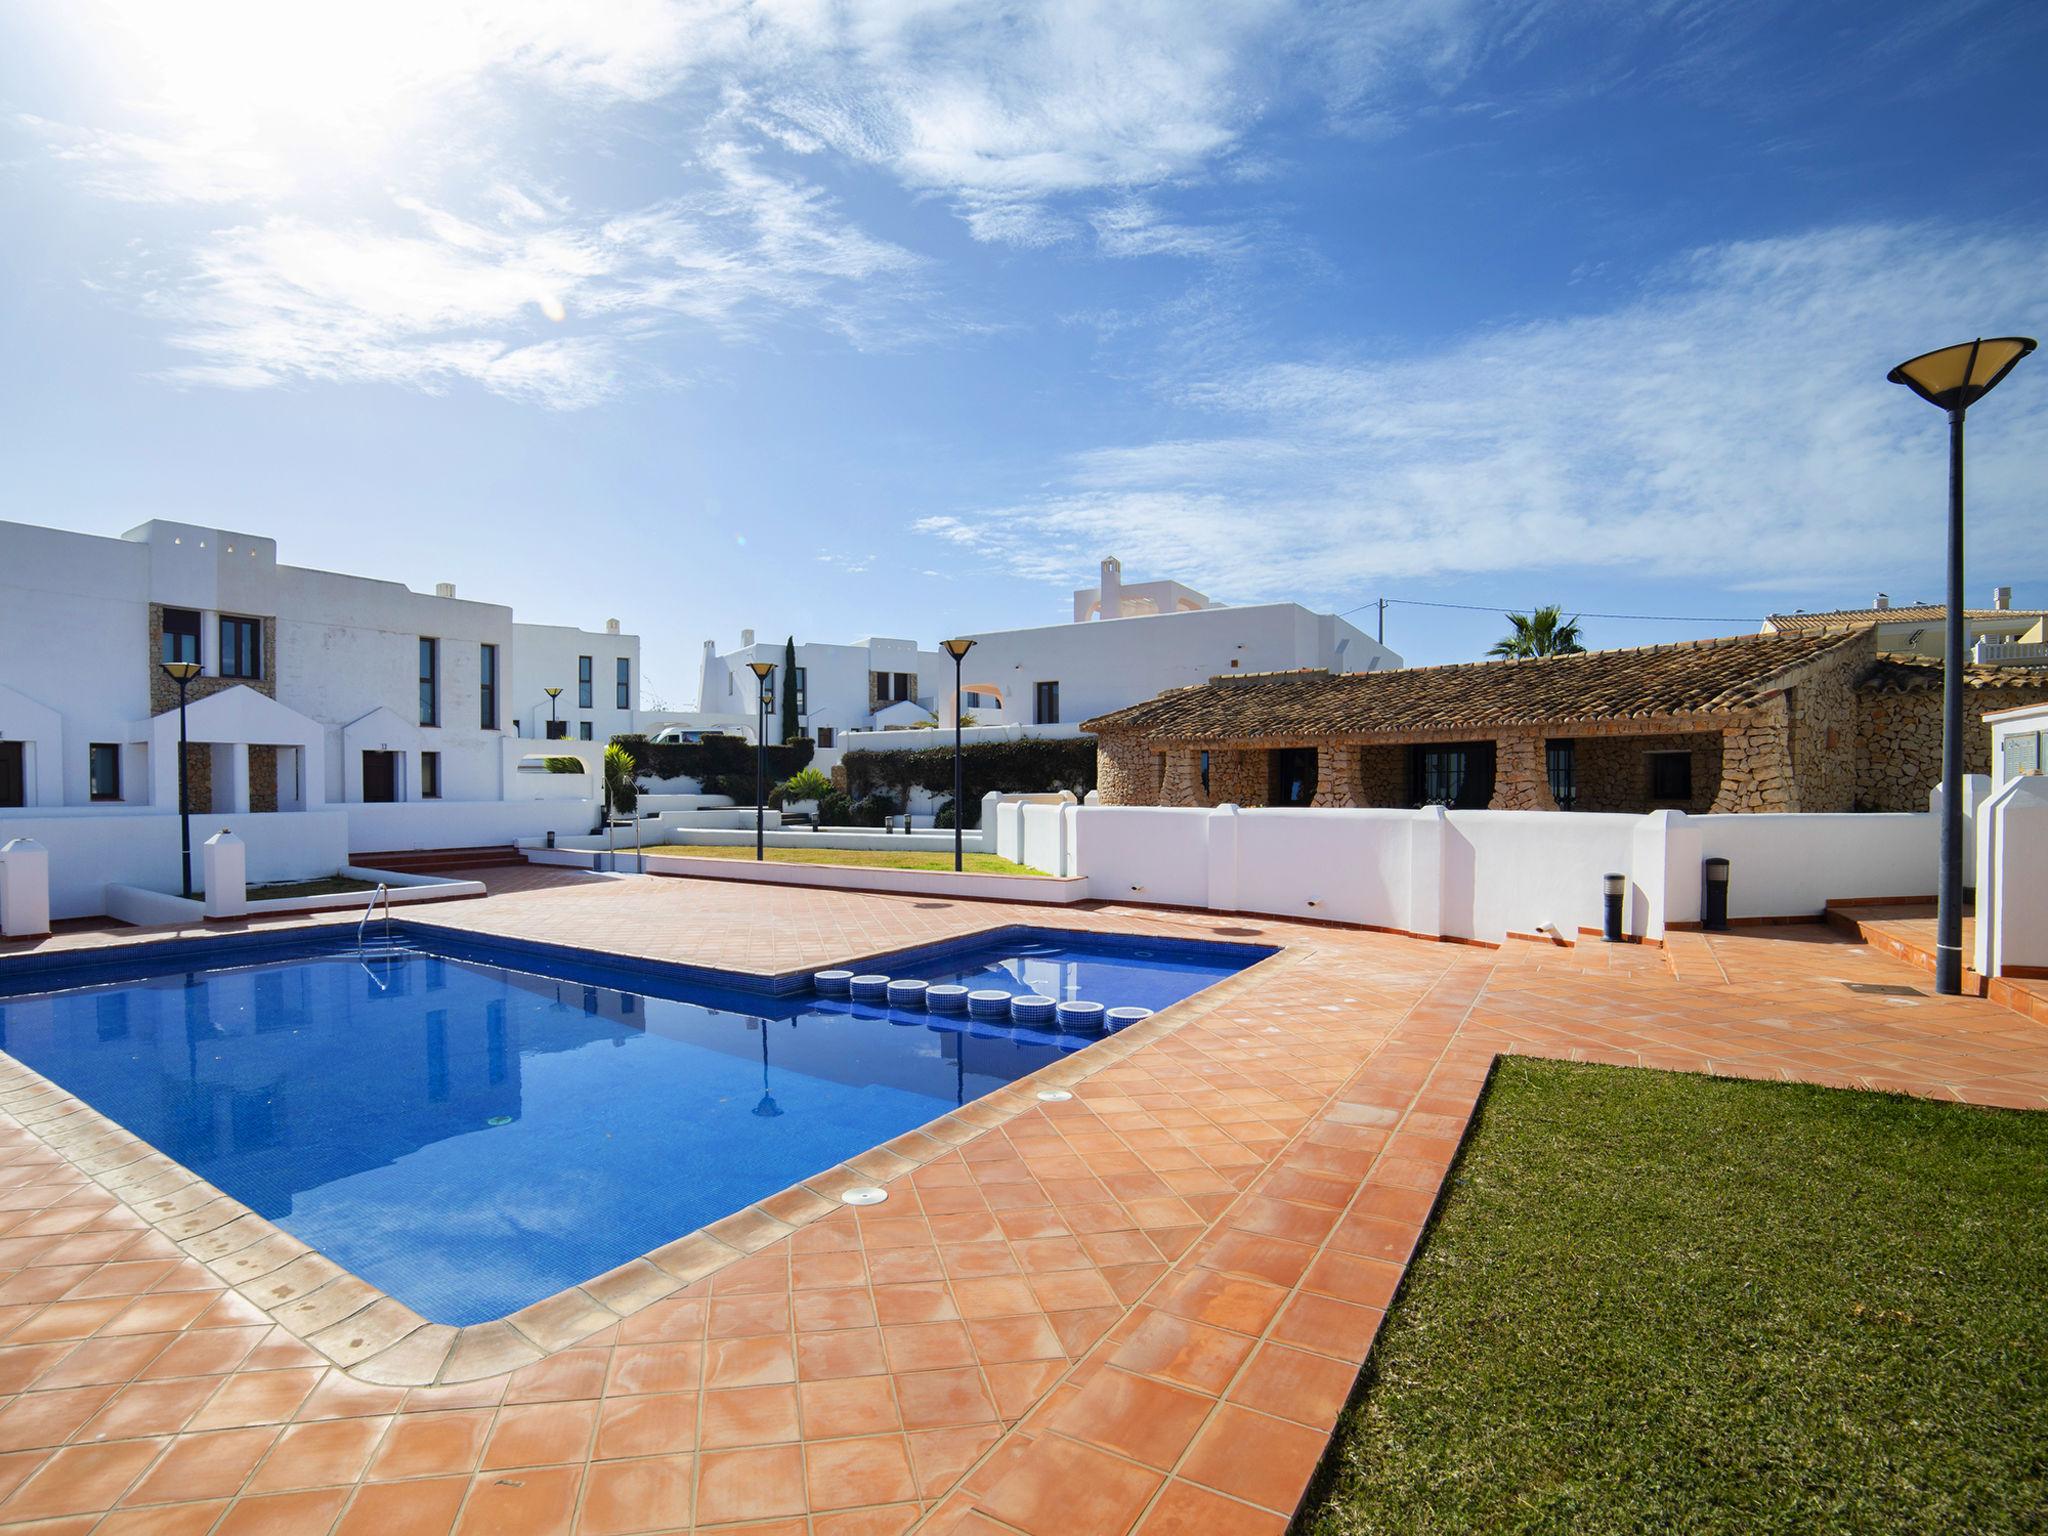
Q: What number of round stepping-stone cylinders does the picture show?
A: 8